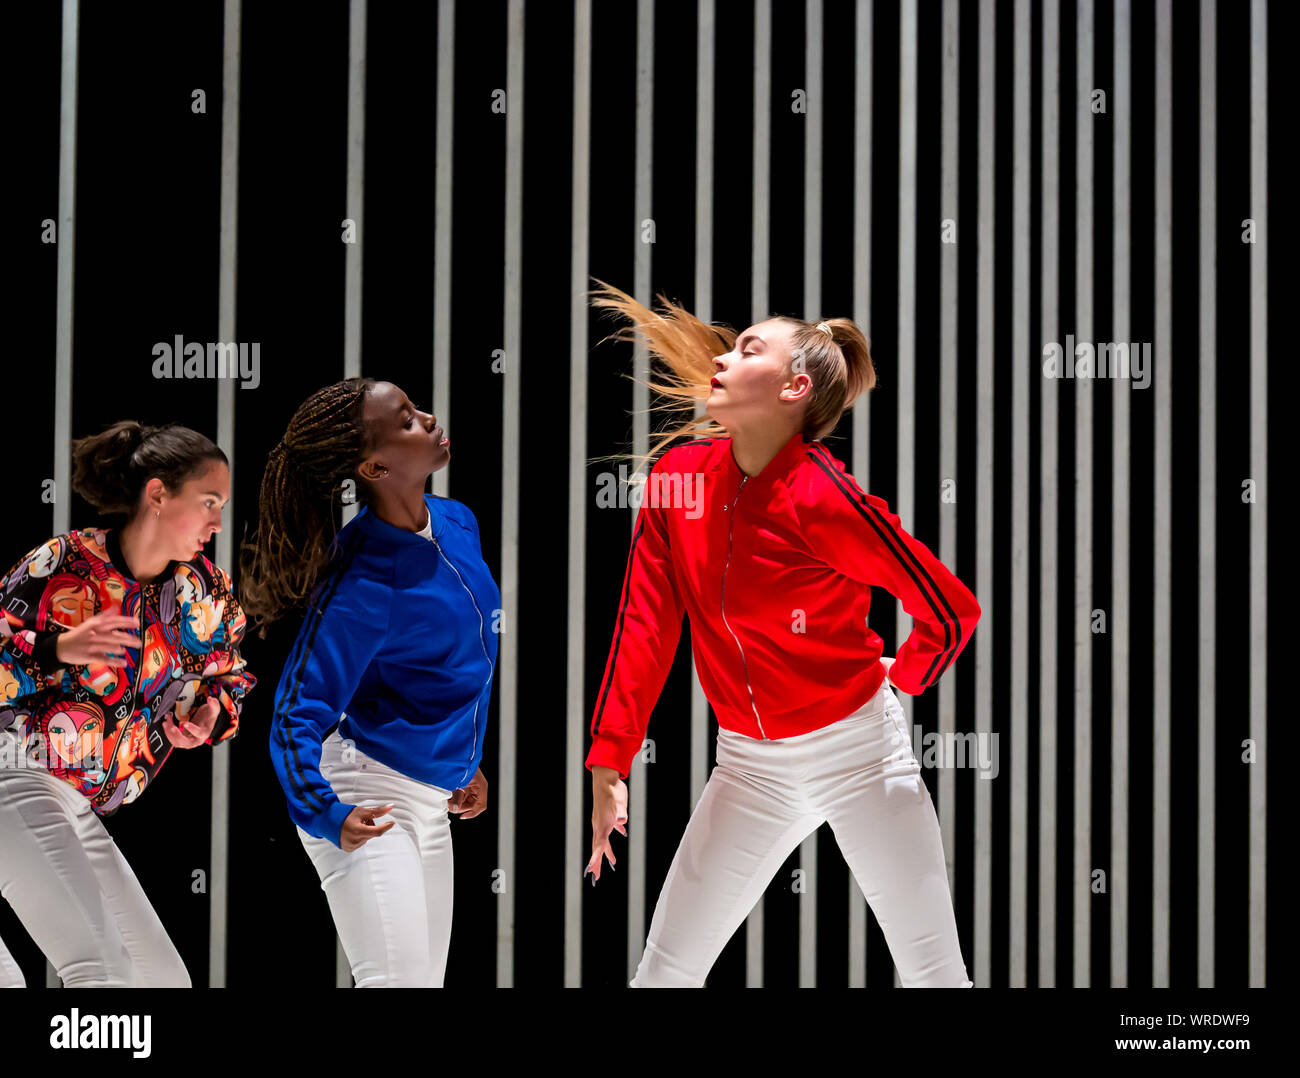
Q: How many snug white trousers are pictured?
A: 3